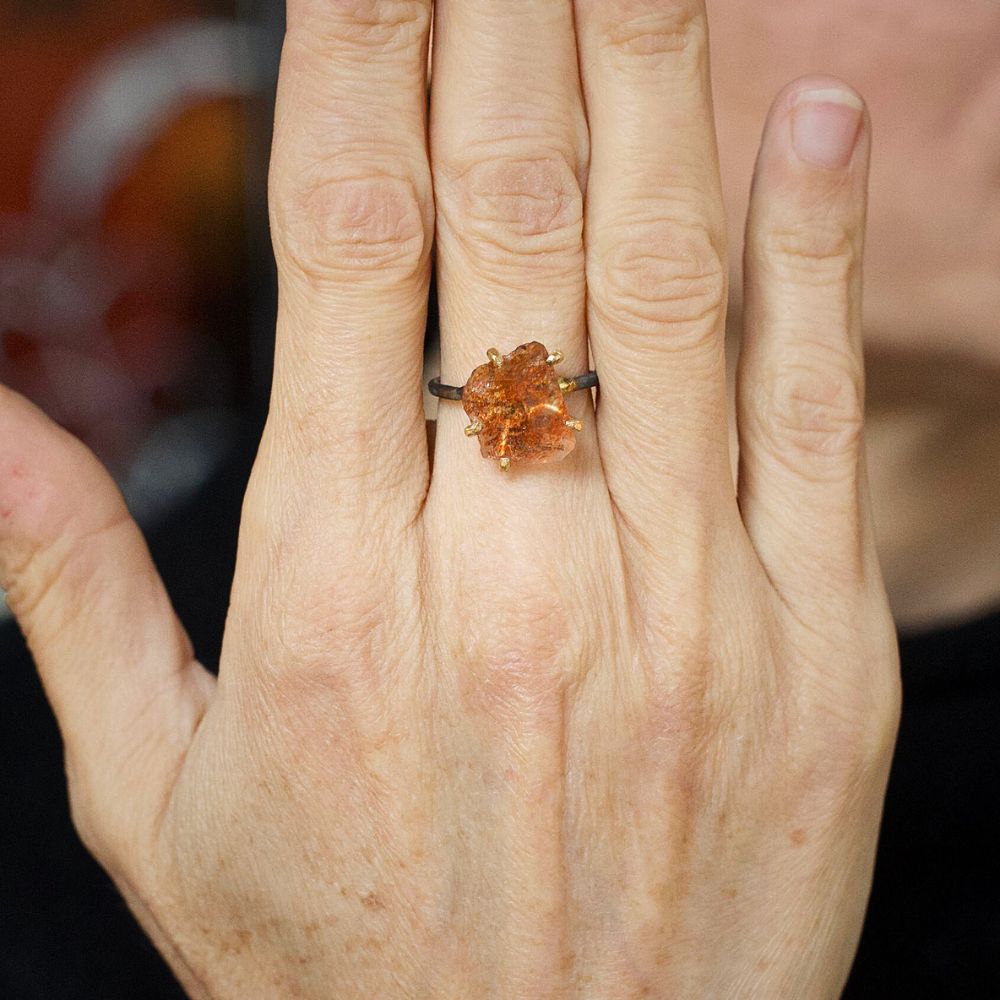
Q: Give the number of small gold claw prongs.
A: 5